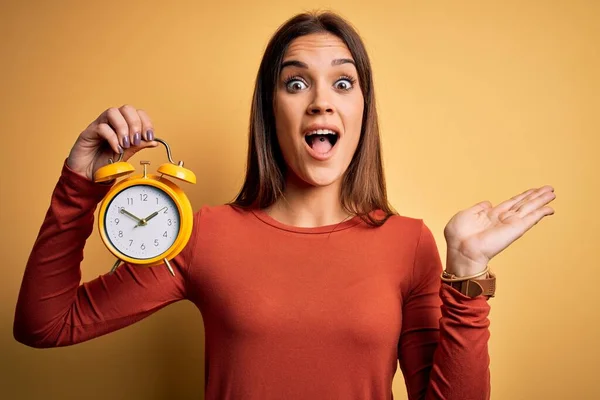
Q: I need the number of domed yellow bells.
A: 2